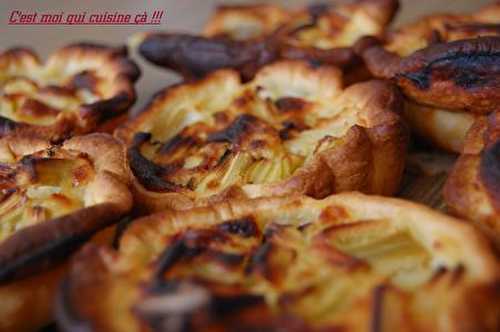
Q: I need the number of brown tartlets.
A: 7